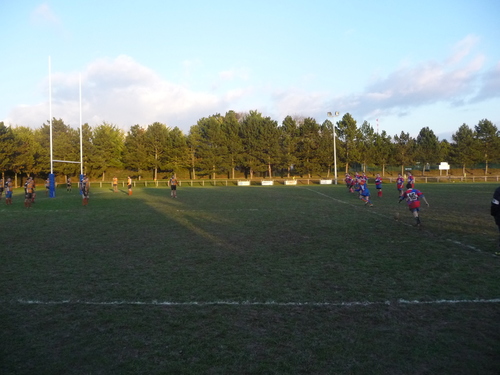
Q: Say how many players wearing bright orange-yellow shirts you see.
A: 2